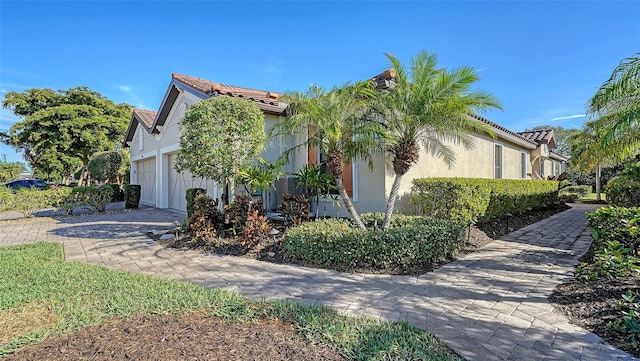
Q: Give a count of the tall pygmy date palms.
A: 2